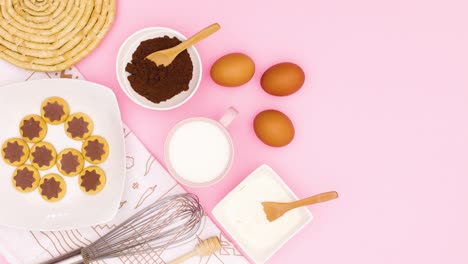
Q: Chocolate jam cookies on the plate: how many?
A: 10